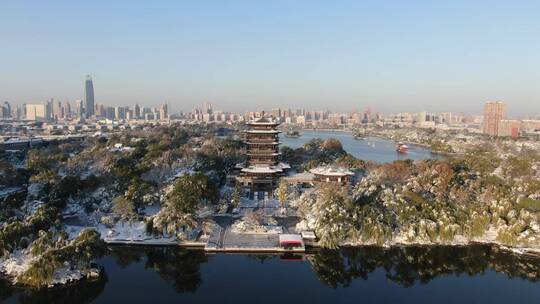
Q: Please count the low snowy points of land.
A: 1